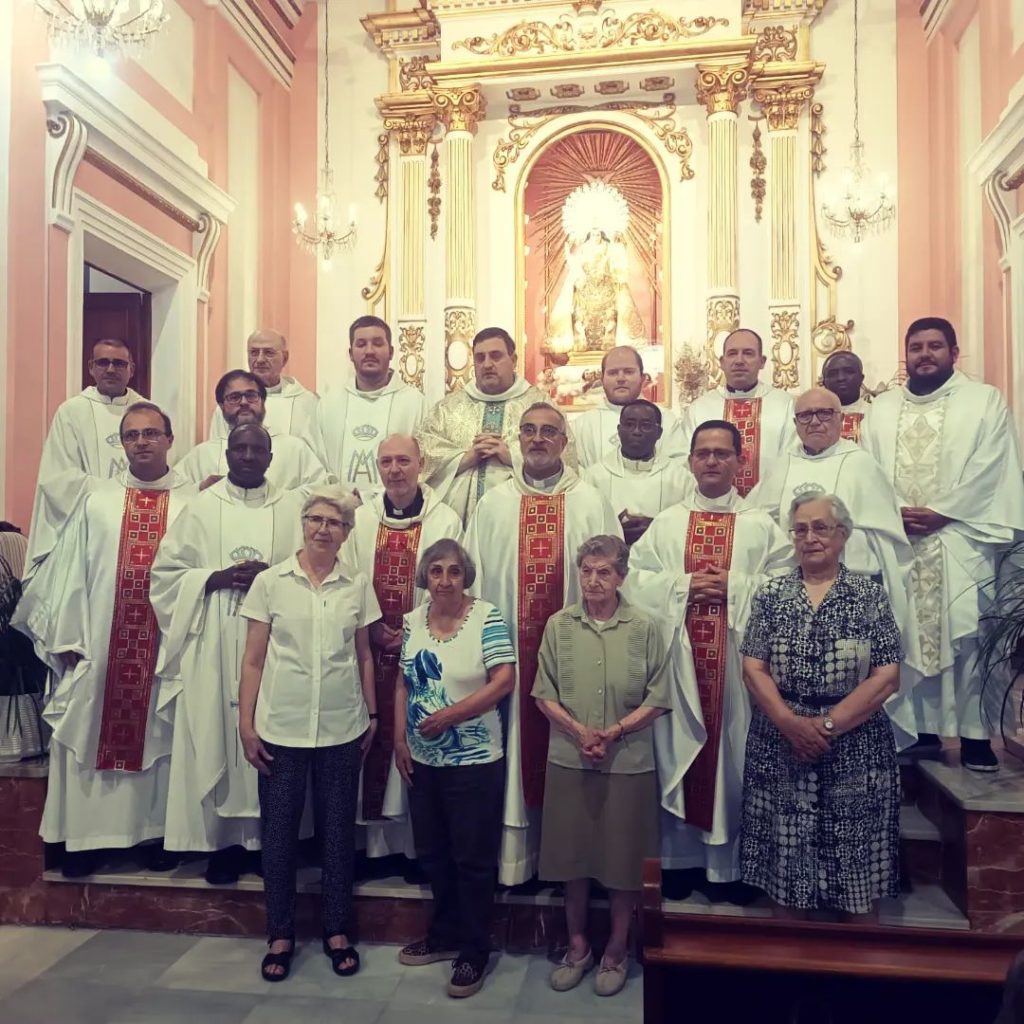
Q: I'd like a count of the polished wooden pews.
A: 1